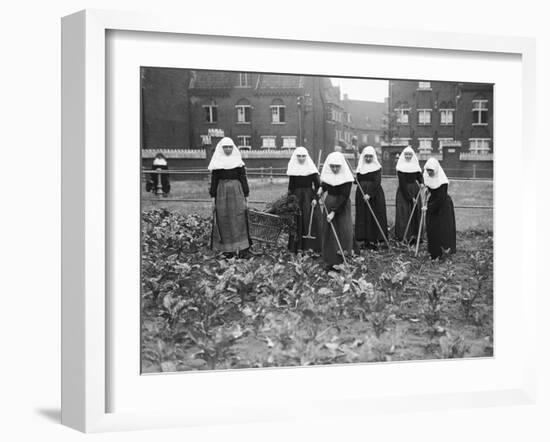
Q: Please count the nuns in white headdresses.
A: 6